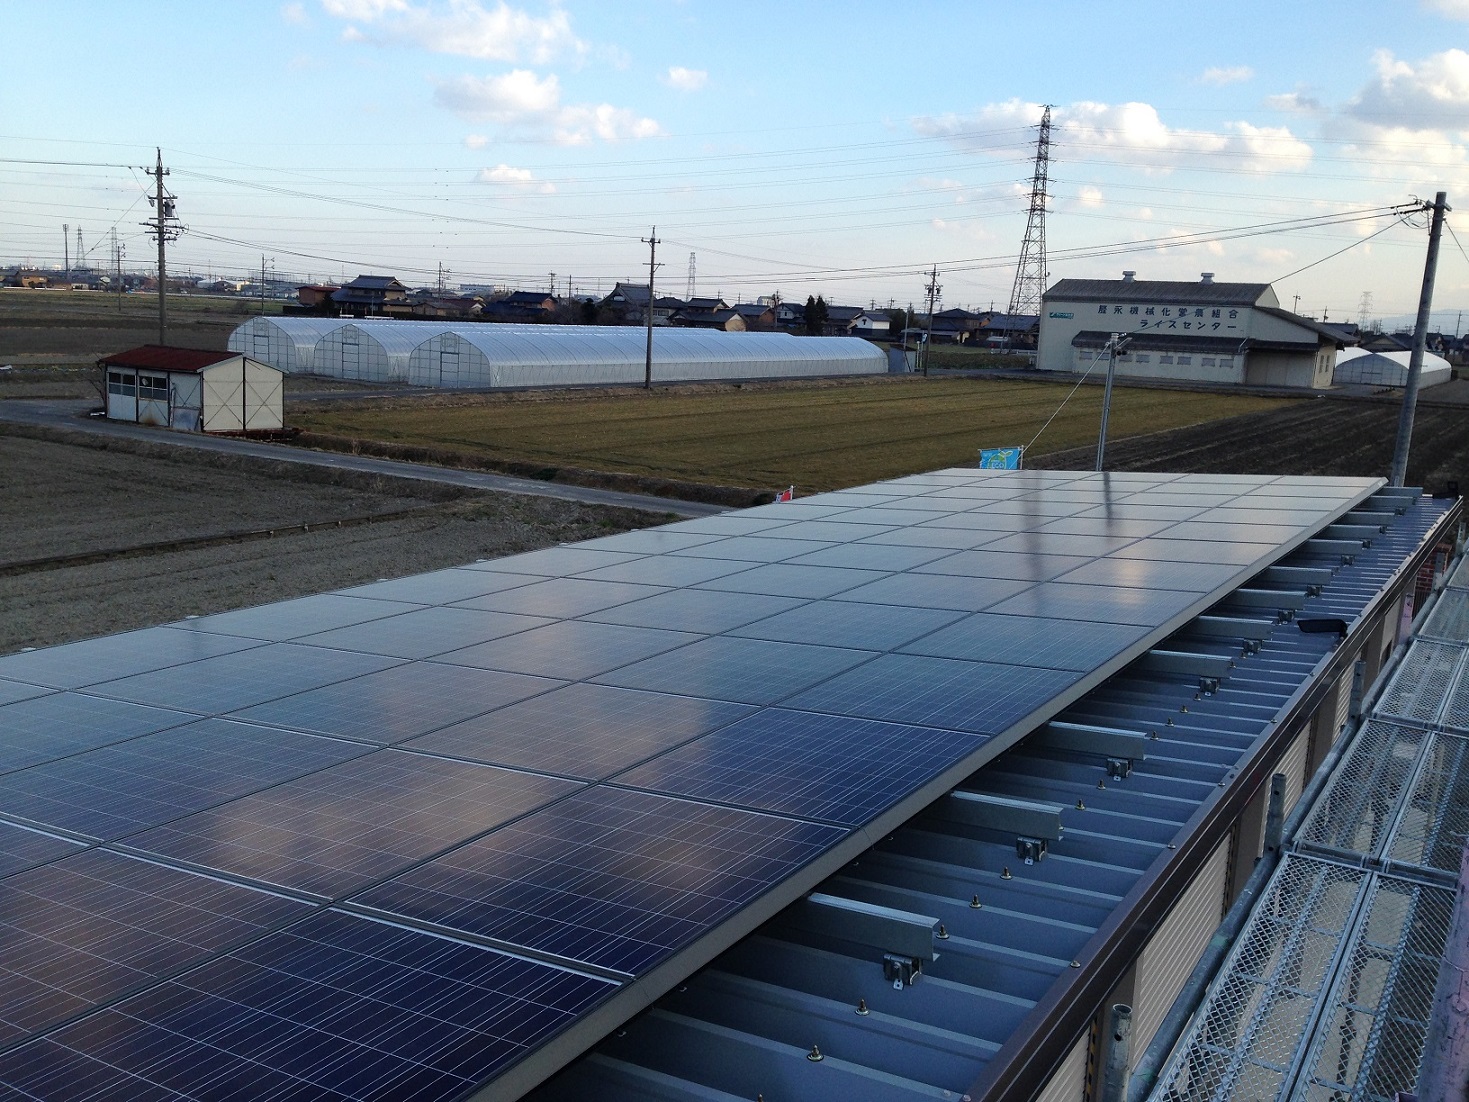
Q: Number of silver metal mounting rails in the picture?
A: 12